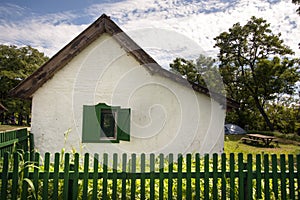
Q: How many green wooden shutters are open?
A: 2